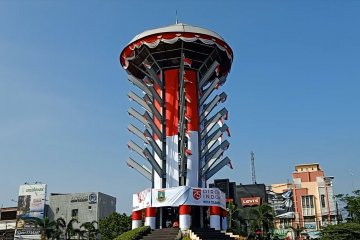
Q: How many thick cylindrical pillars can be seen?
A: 5